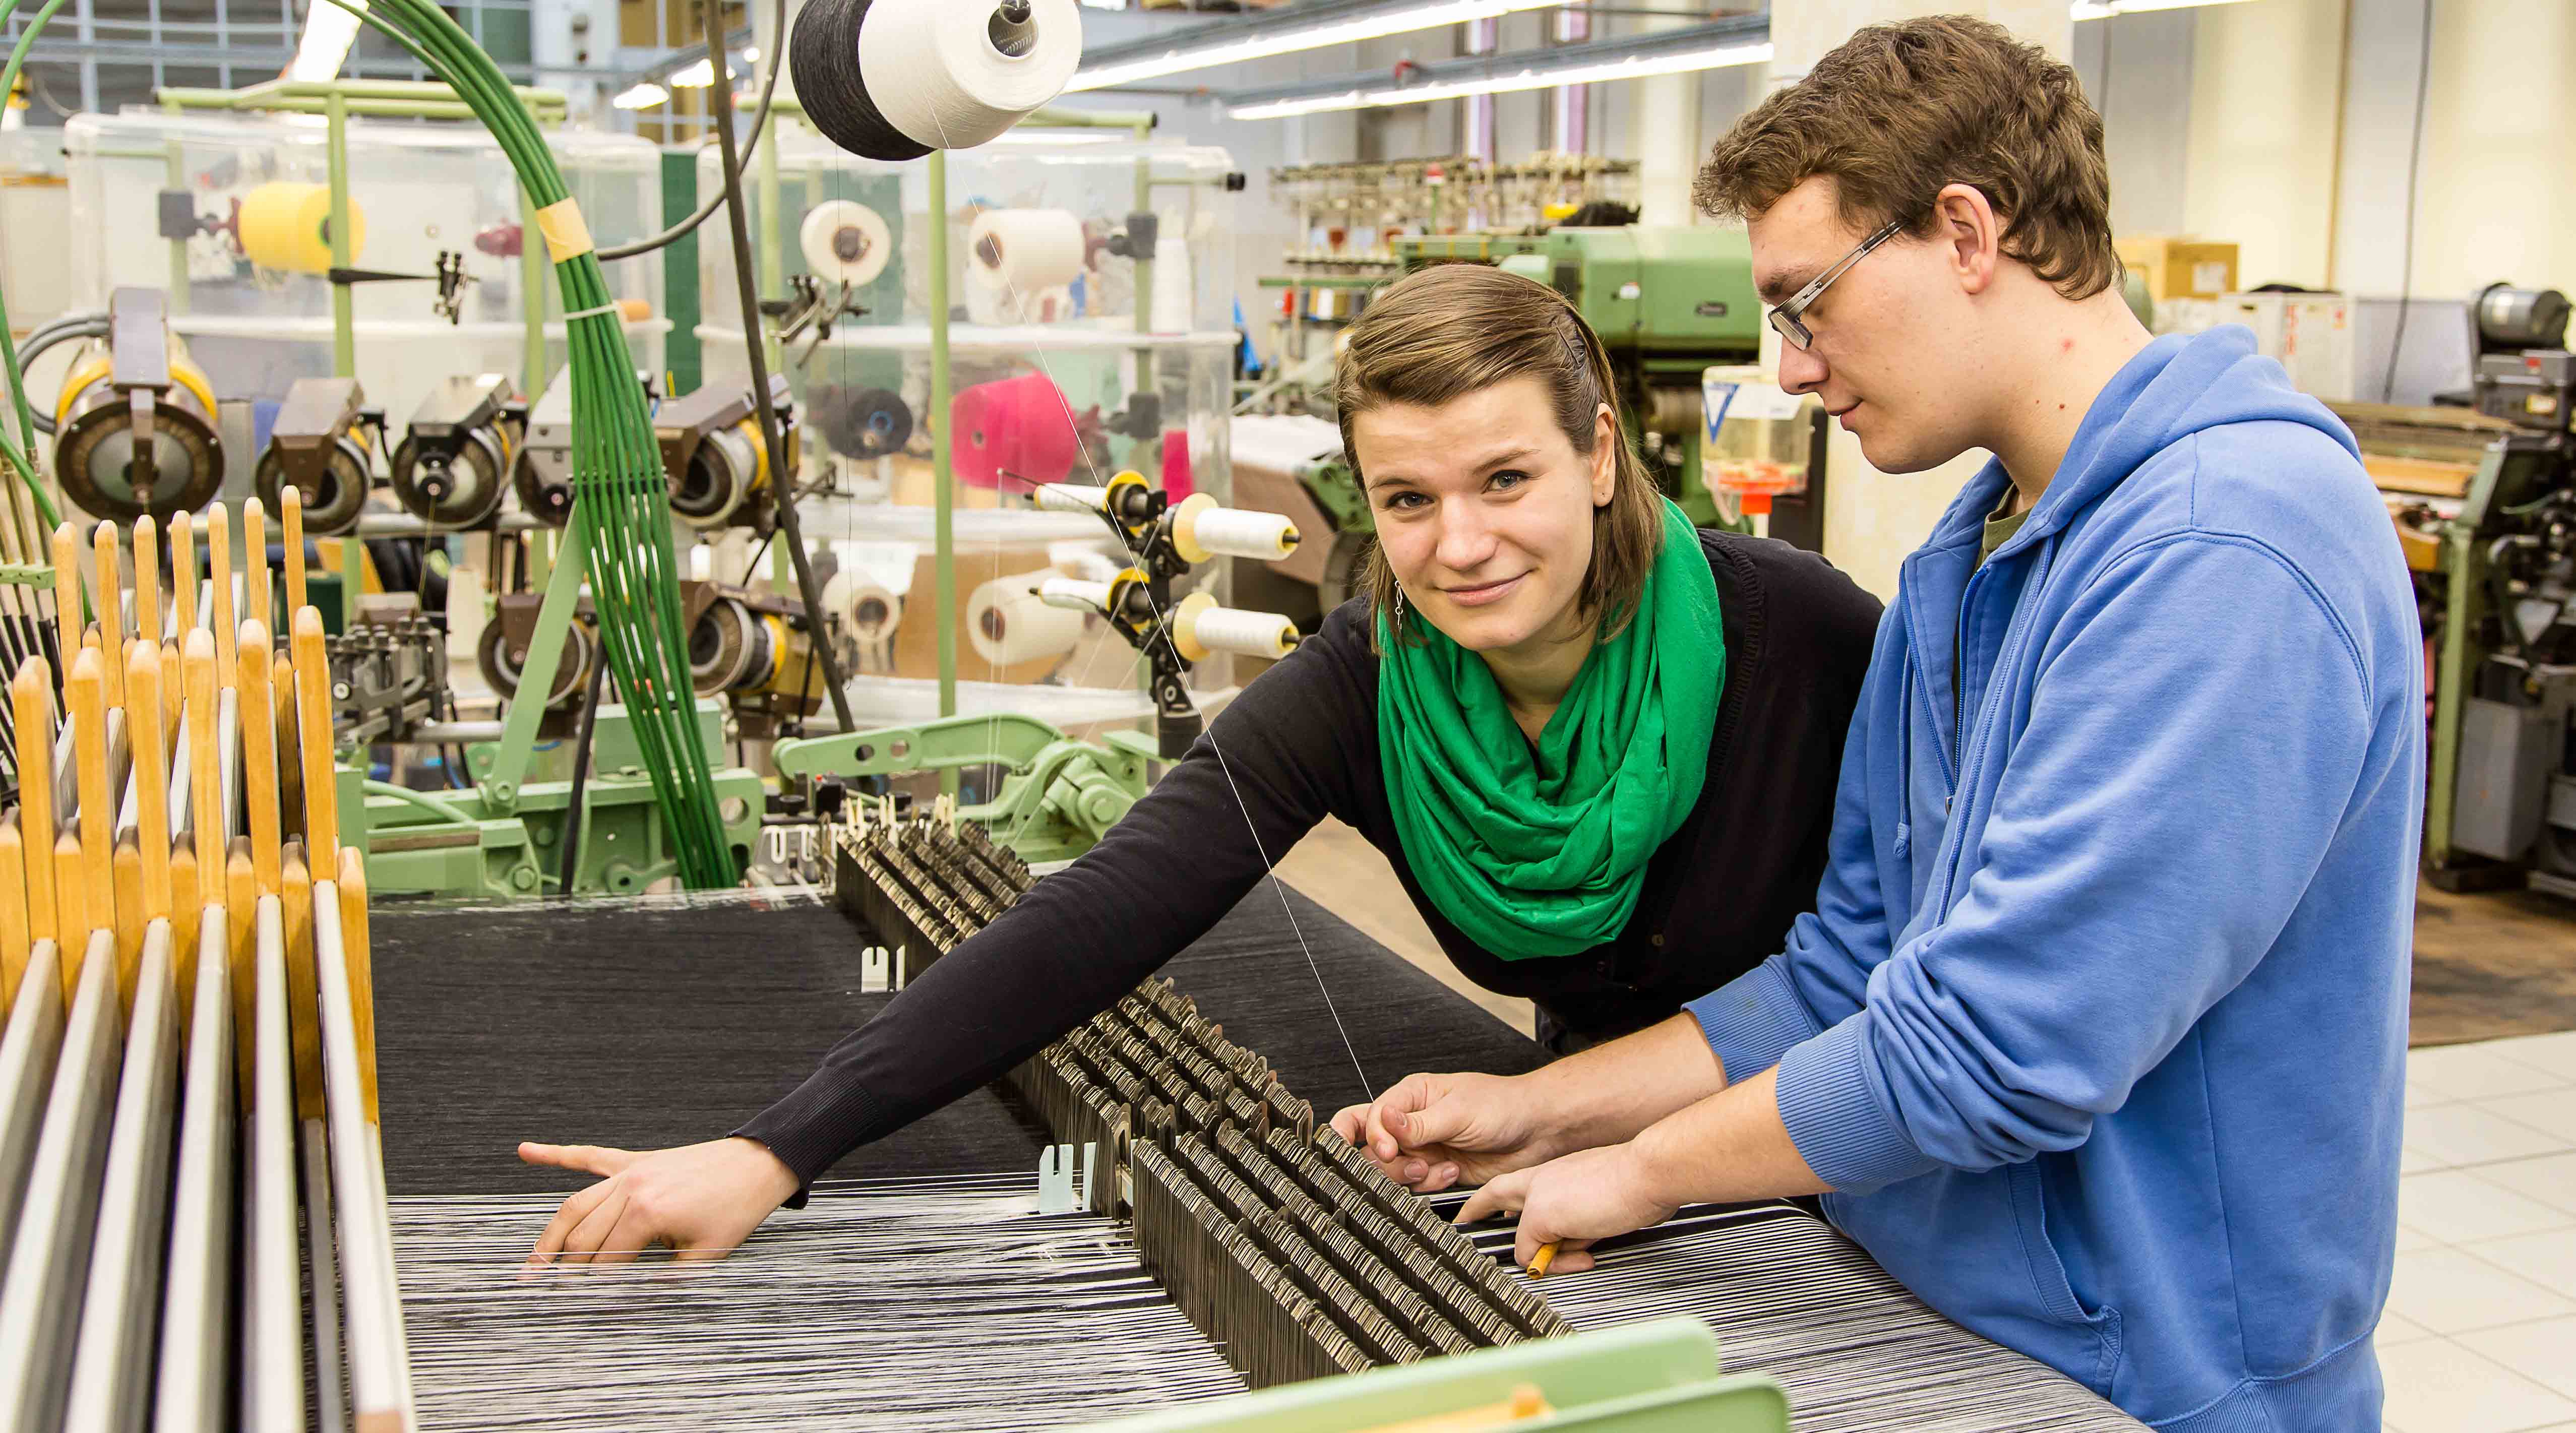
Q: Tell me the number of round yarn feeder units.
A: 7